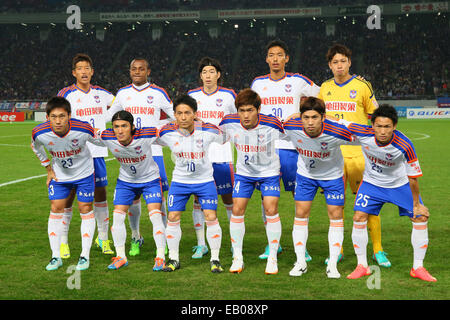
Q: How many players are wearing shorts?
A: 11